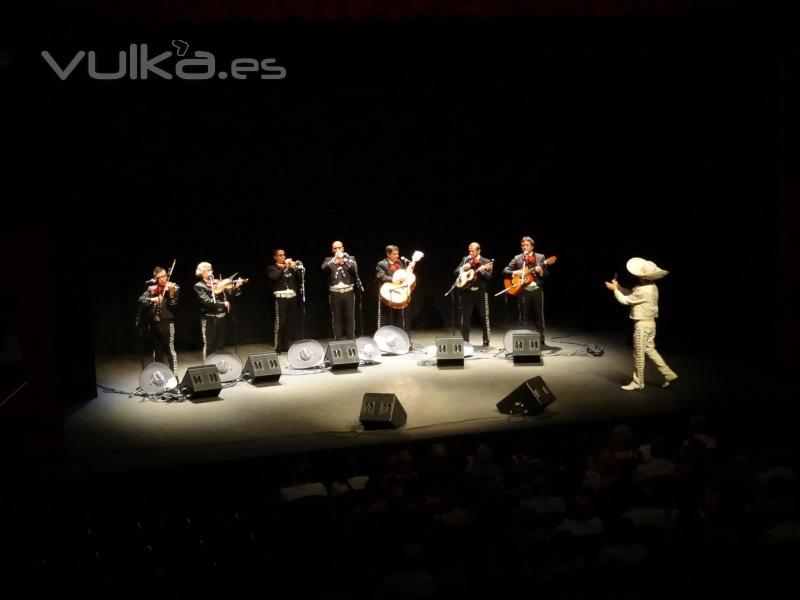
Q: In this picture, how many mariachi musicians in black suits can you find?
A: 7